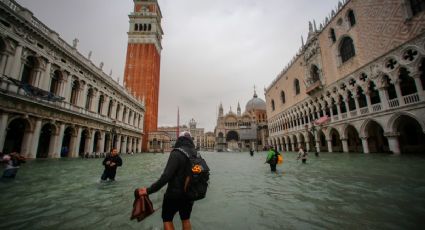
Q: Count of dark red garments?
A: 1